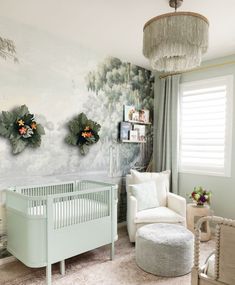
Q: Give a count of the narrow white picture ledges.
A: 2